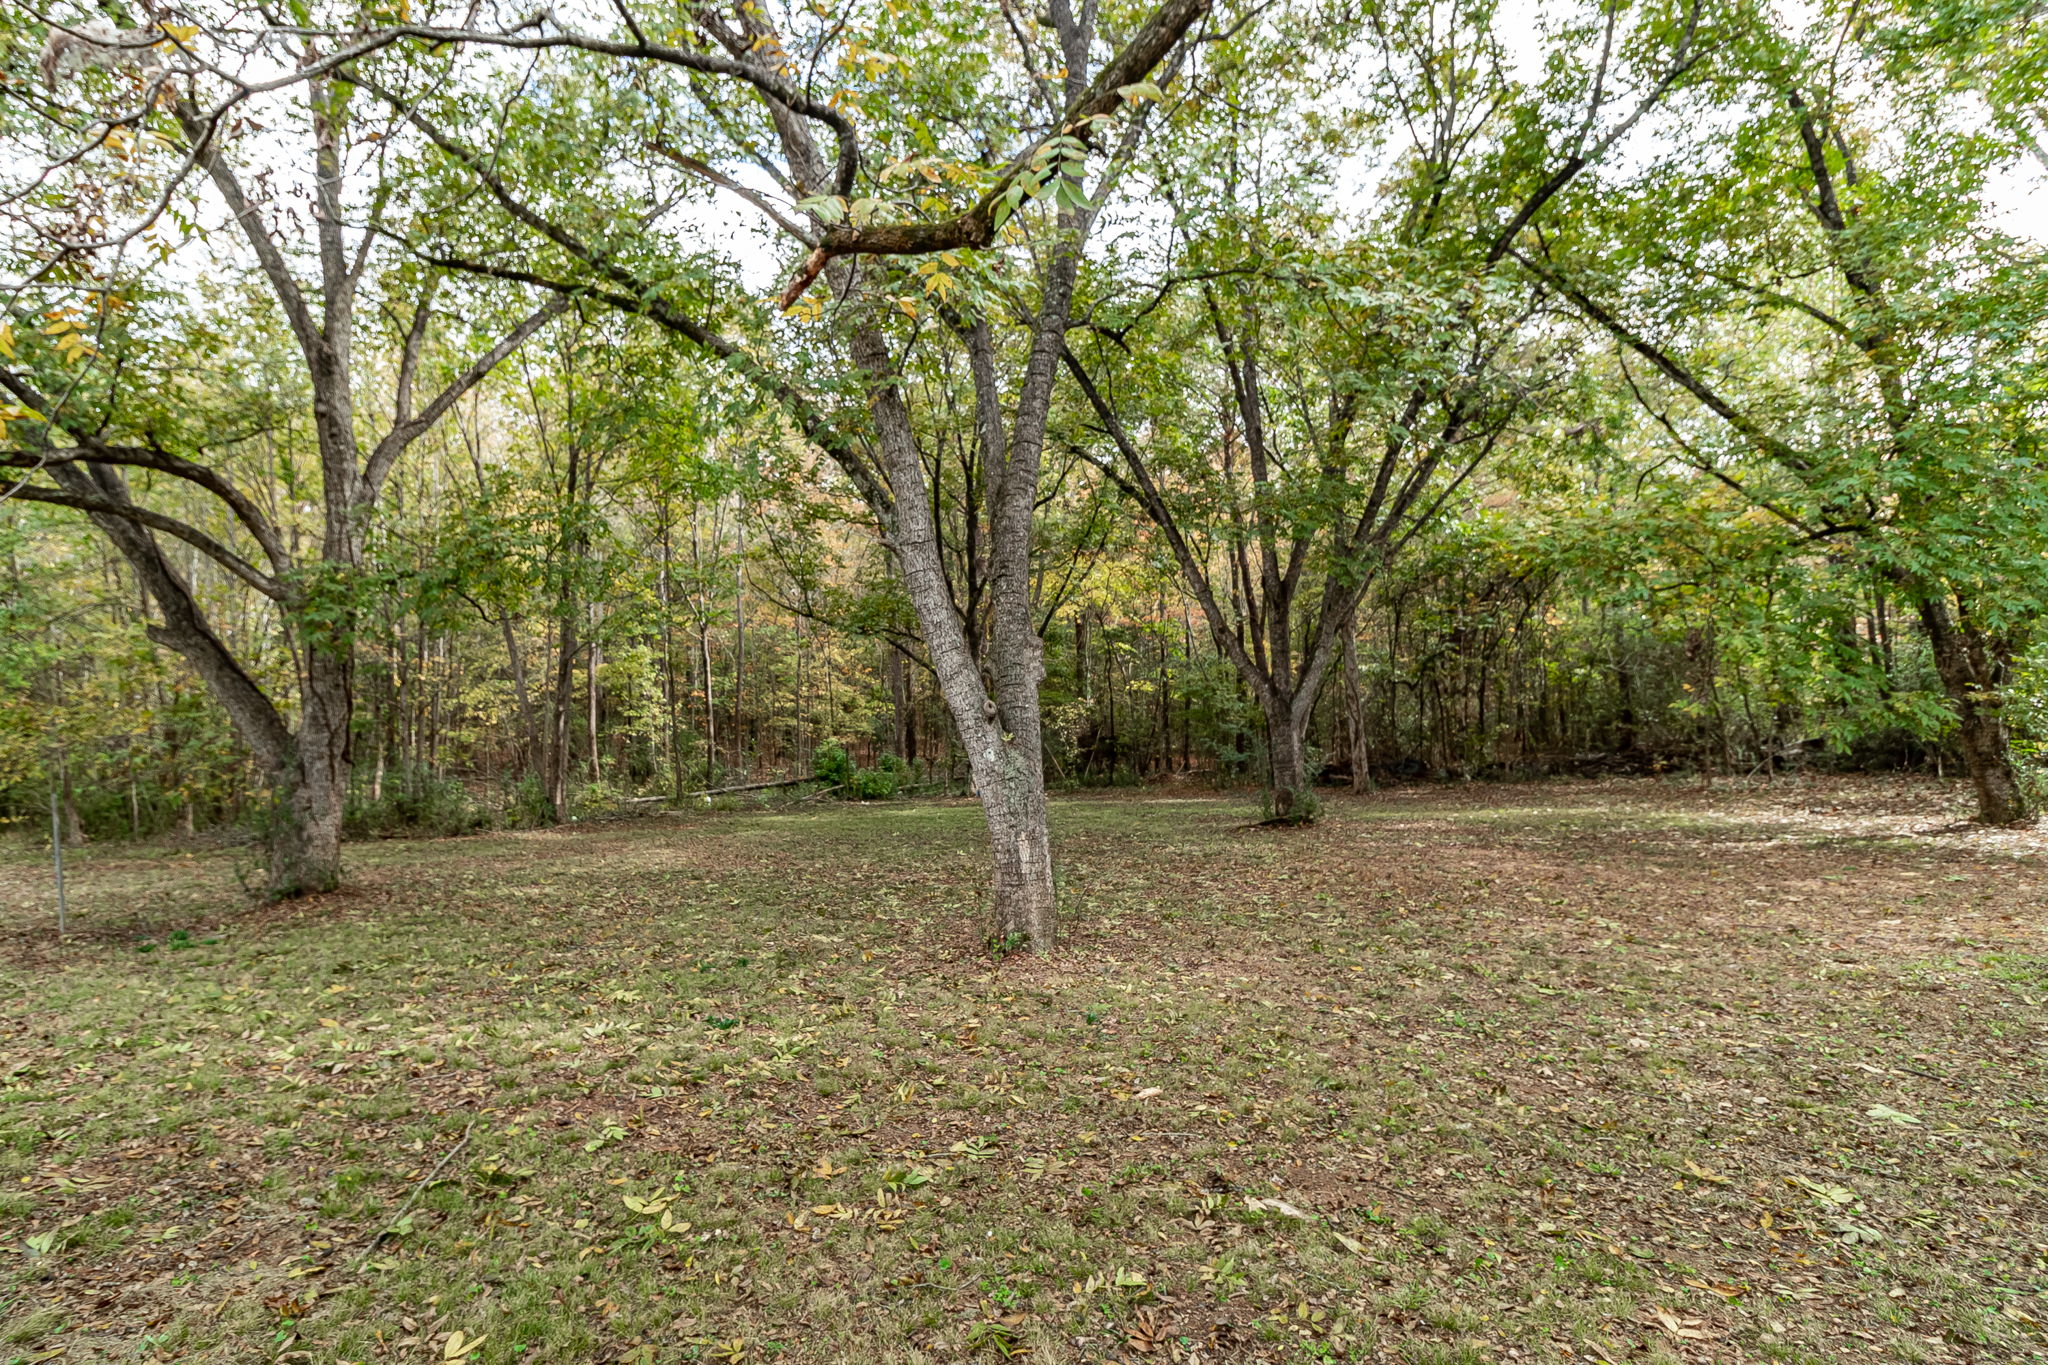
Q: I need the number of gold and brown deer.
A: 0